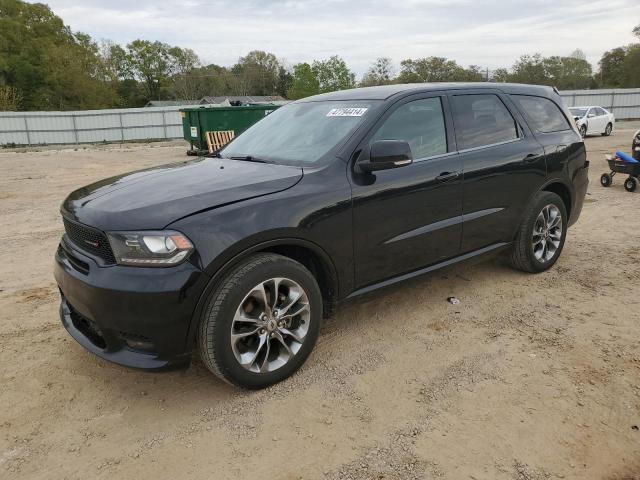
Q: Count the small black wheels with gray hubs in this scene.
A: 2